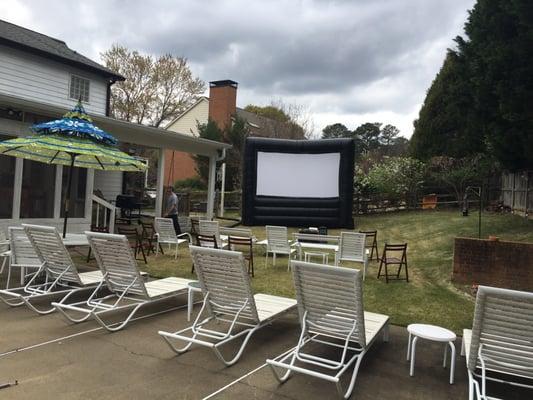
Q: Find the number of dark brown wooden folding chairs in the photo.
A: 8